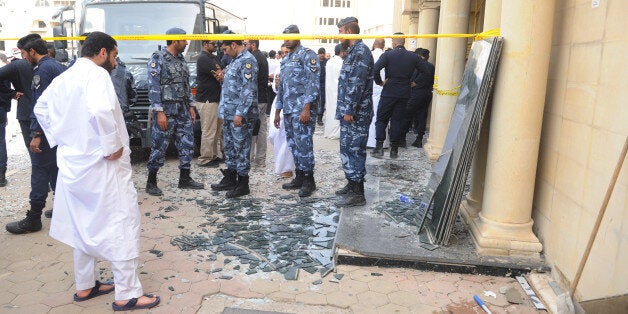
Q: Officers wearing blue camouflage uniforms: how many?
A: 4